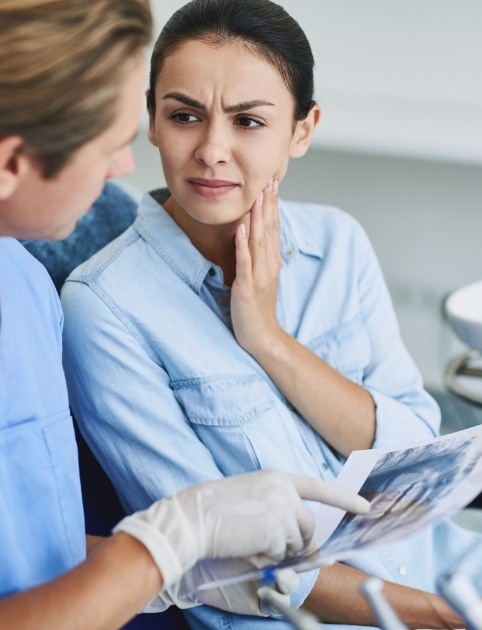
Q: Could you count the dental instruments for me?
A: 3